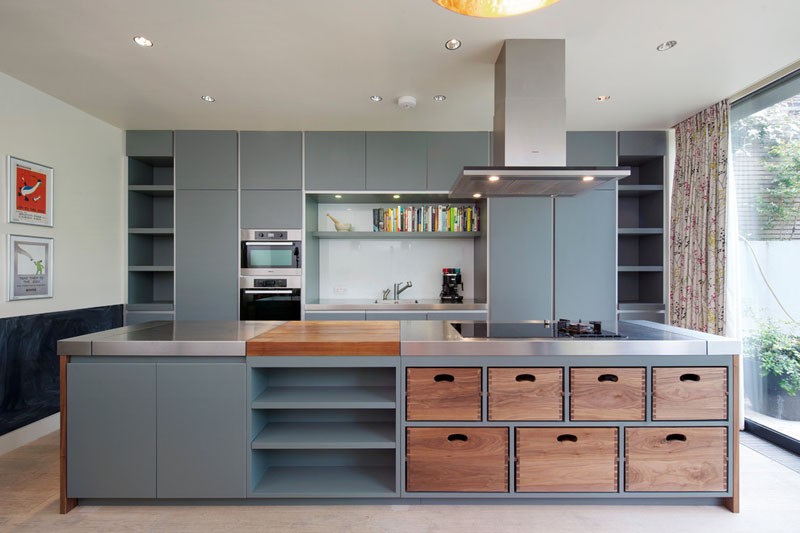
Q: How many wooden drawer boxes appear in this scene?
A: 7